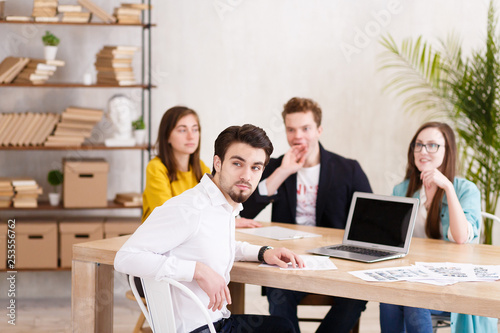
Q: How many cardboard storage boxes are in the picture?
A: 5